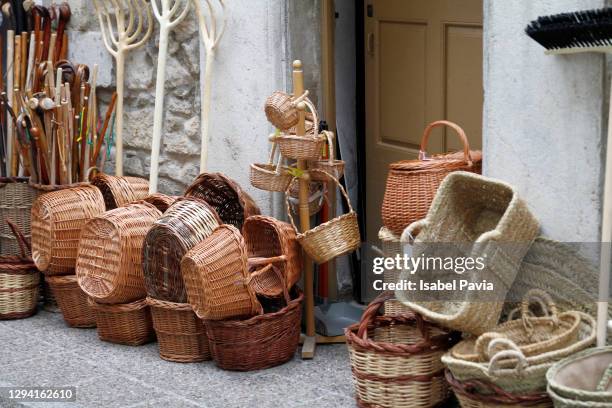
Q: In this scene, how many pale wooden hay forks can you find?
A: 3